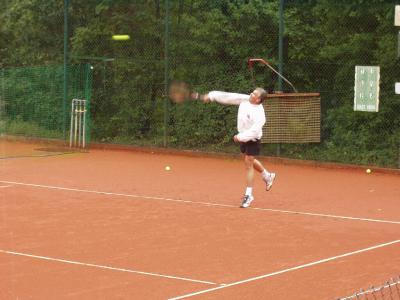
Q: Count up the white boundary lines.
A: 3